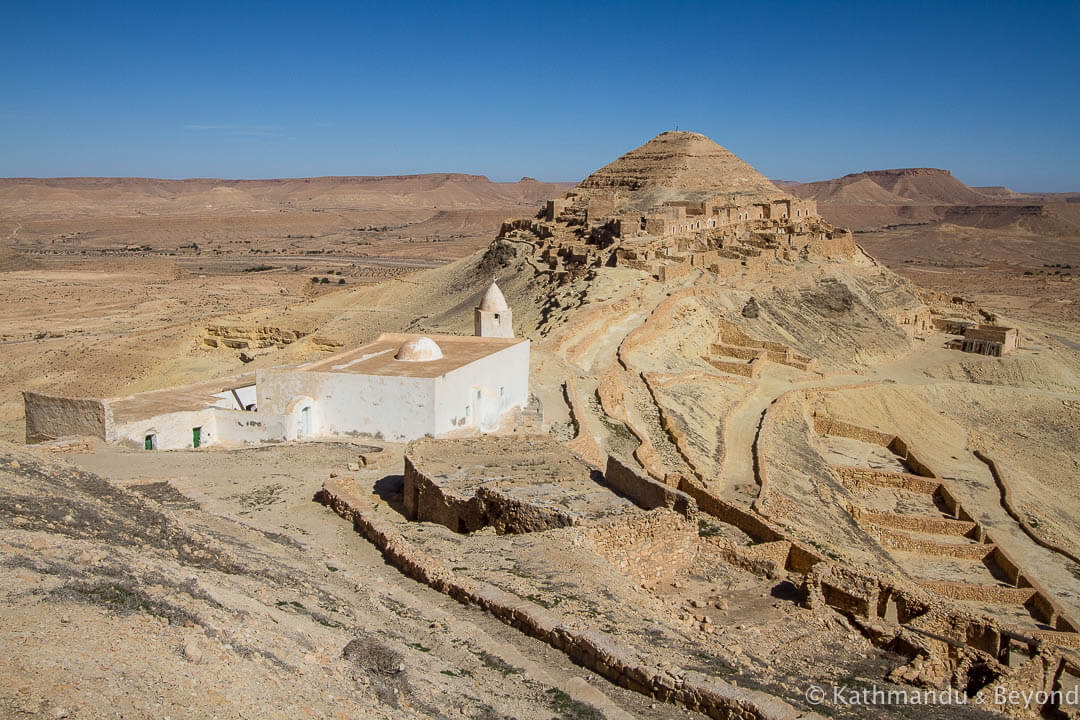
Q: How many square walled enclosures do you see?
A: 5